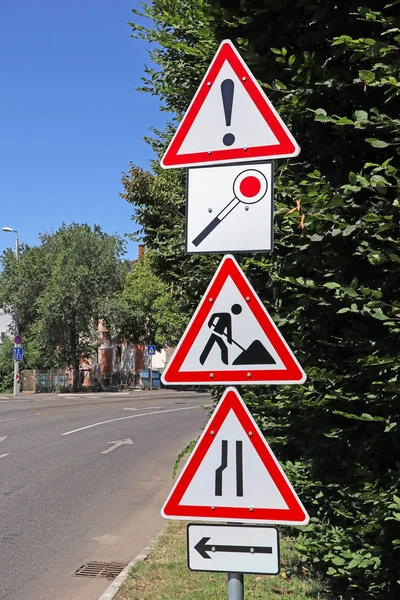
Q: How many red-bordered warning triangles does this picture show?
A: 3